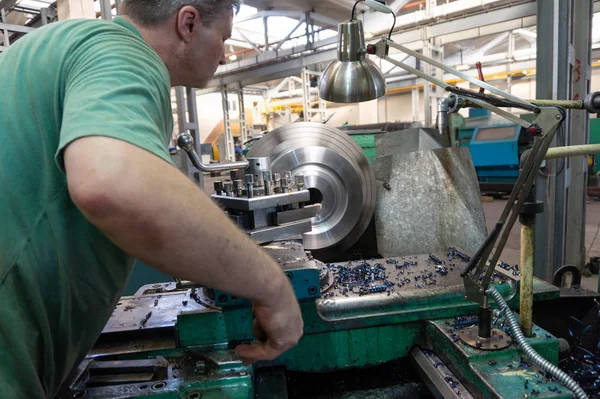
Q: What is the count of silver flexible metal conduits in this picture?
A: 1